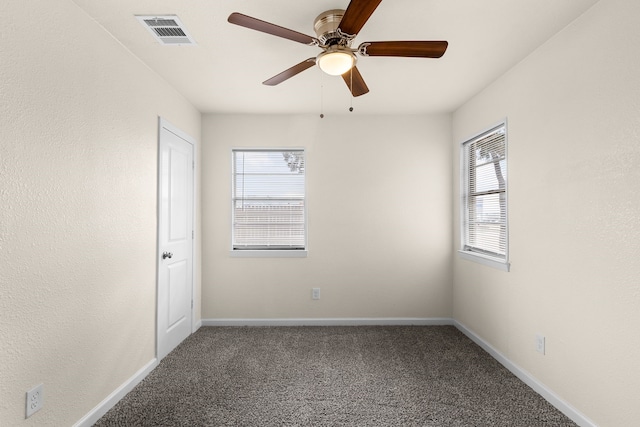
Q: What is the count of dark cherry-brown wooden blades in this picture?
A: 5